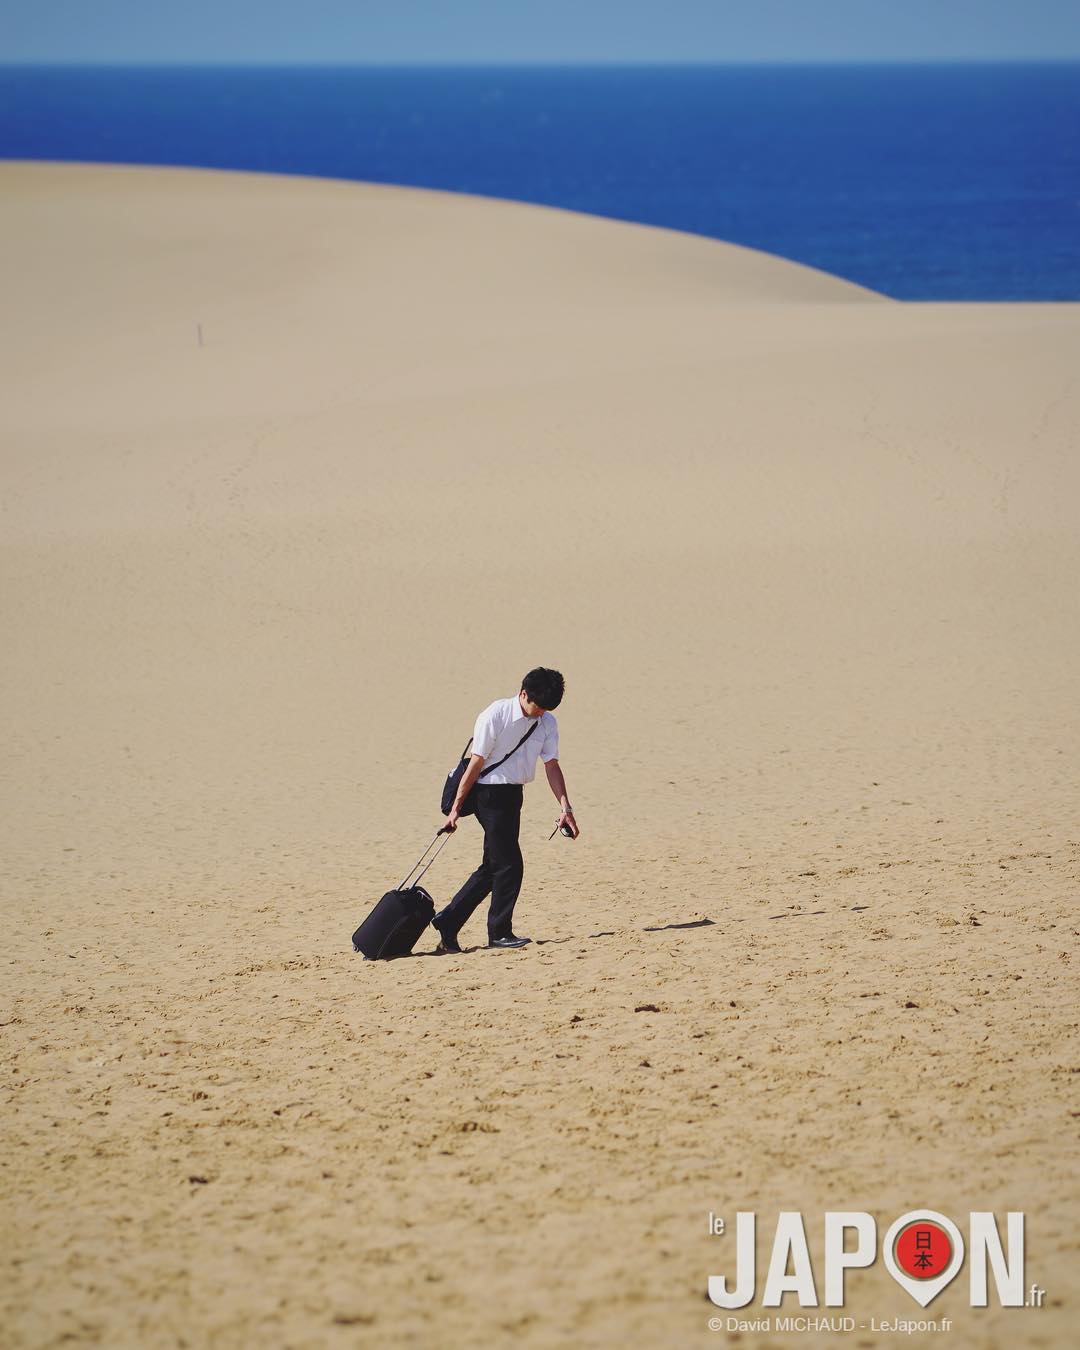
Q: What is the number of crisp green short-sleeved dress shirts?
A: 0